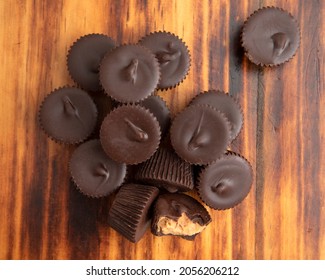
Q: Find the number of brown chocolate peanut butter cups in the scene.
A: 14